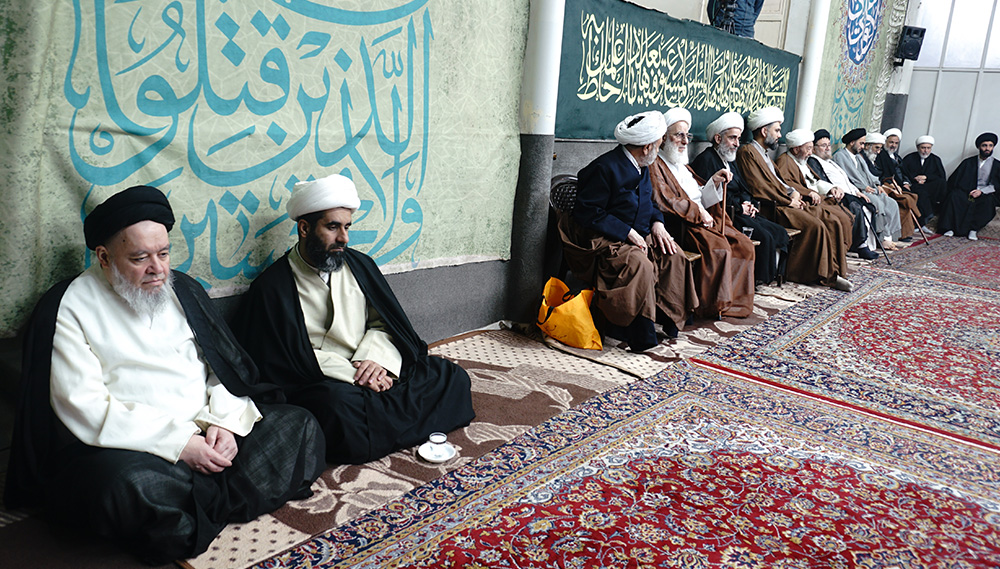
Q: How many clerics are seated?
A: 13